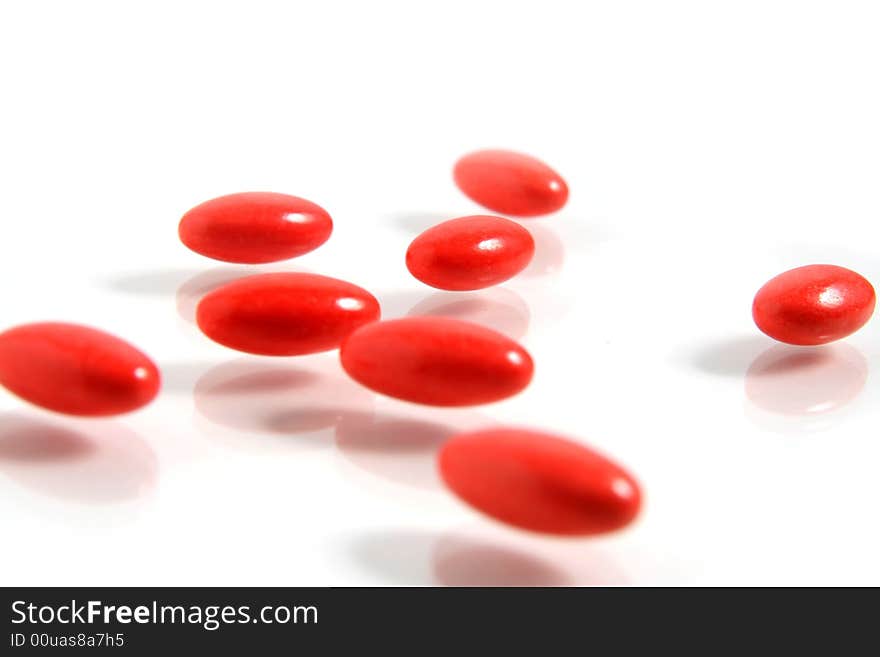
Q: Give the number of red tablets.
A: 8